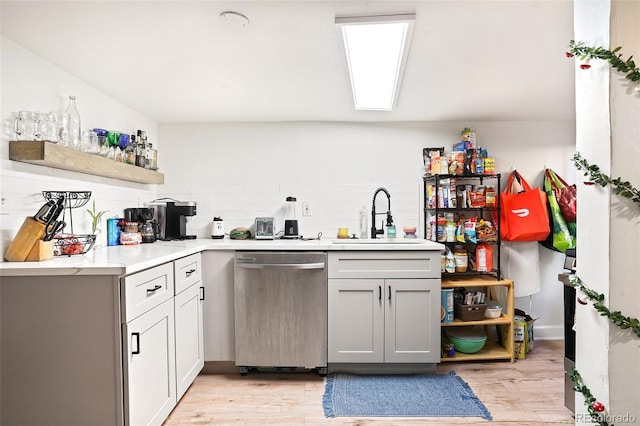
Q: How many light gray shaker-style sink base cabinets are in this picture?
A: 1